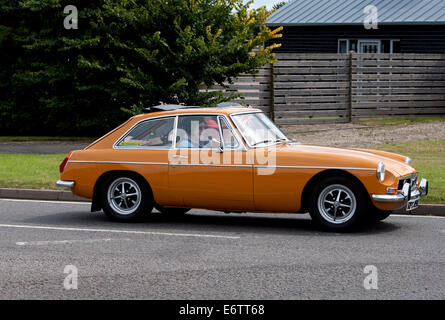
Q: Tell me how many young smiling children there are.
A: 0